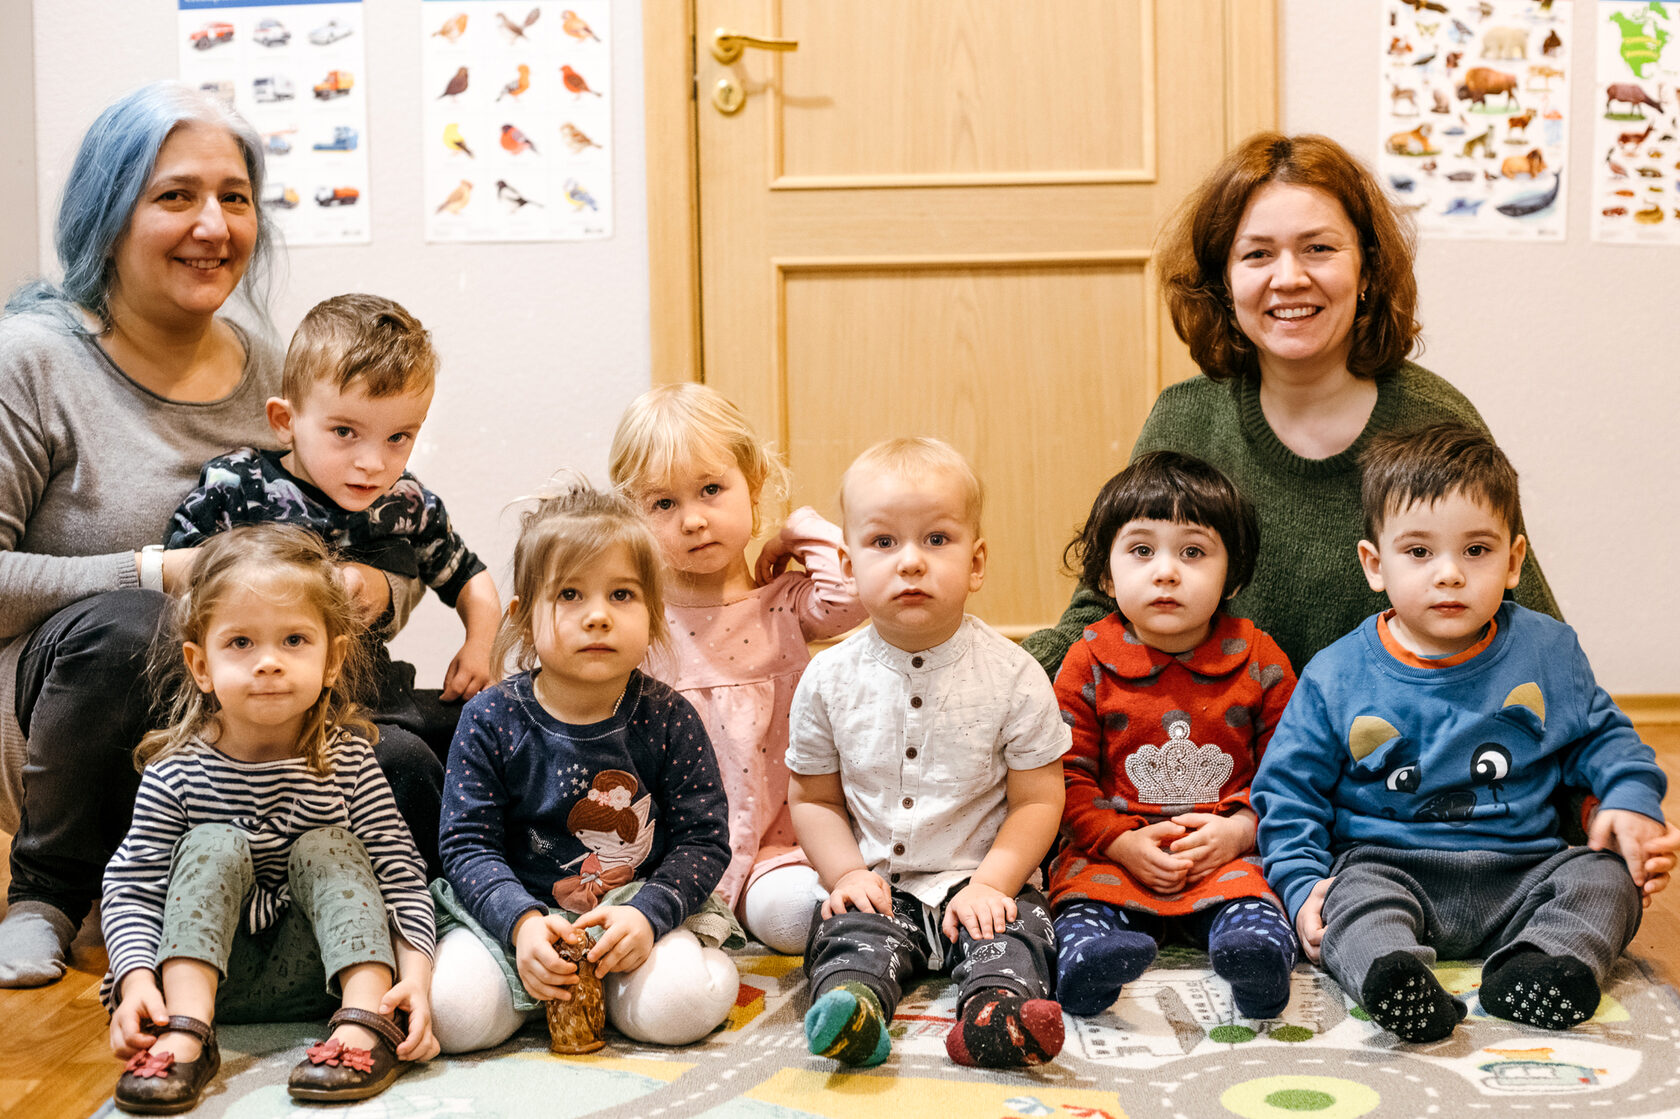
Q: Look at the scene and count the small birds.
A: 12